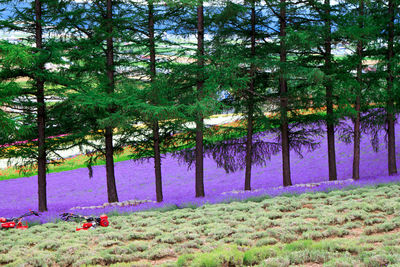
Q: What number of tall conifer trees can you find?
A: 9